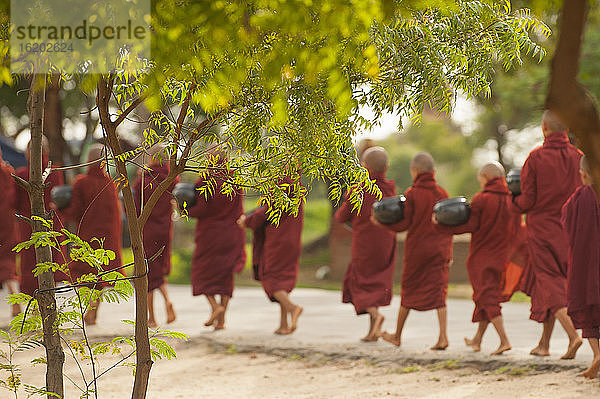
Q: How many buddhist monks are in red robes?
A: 11